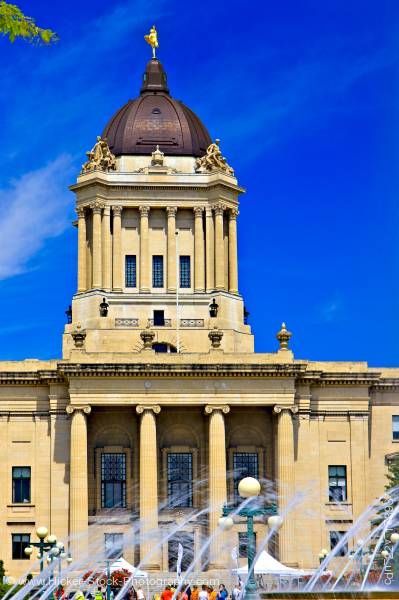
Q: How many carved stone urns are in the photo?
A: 4